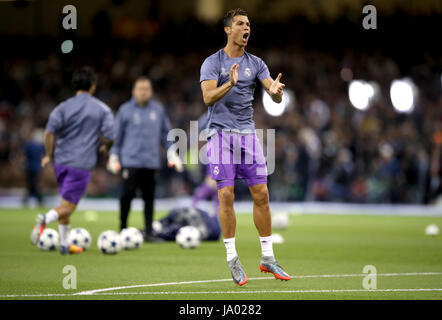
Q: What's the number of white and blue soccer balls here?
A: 5